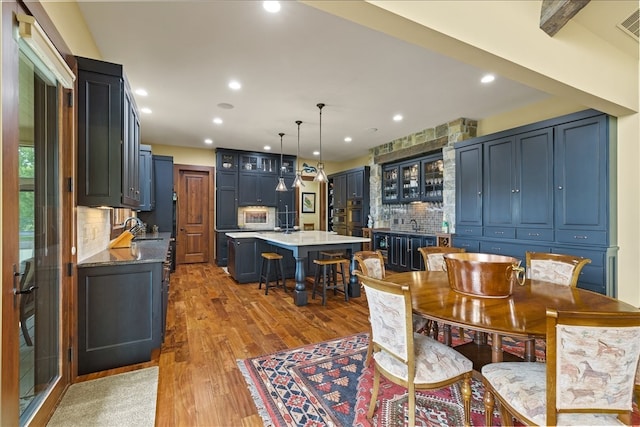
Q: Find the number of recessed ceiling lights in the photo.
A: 11